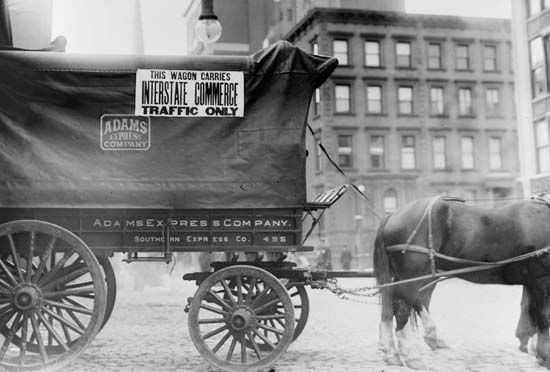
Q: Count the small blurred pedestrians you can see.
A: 2